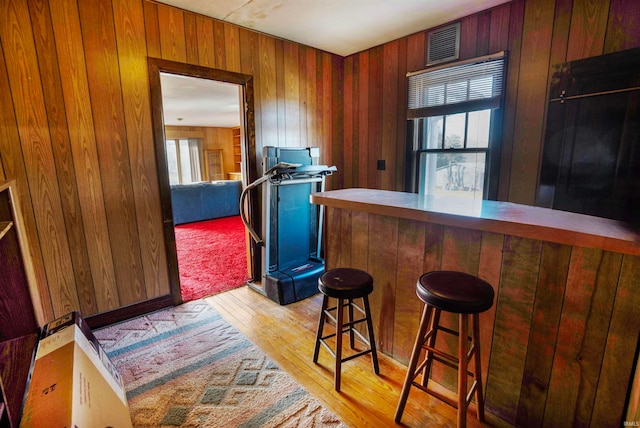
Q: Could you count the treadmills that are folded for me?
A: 1